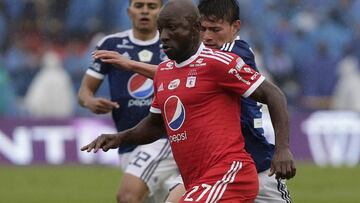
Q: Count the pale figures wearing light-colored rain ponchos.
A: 2